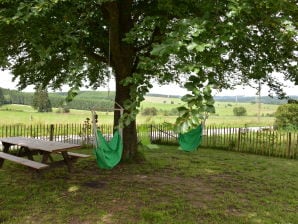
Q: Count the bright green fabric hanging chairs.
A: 2